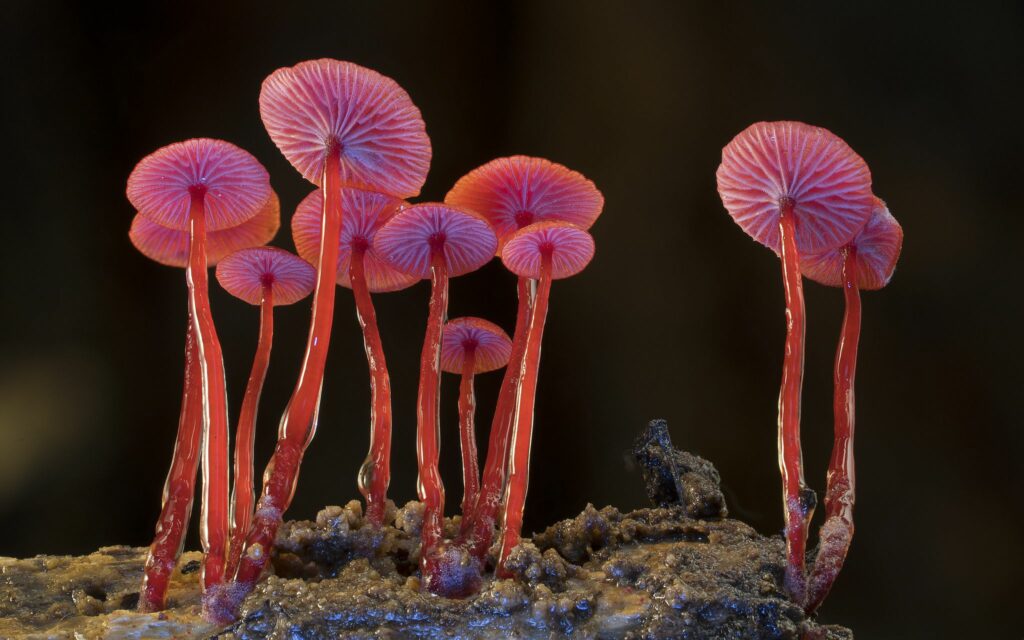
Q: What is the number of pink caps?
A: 11